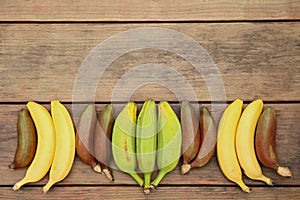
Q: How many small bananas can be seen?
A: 6